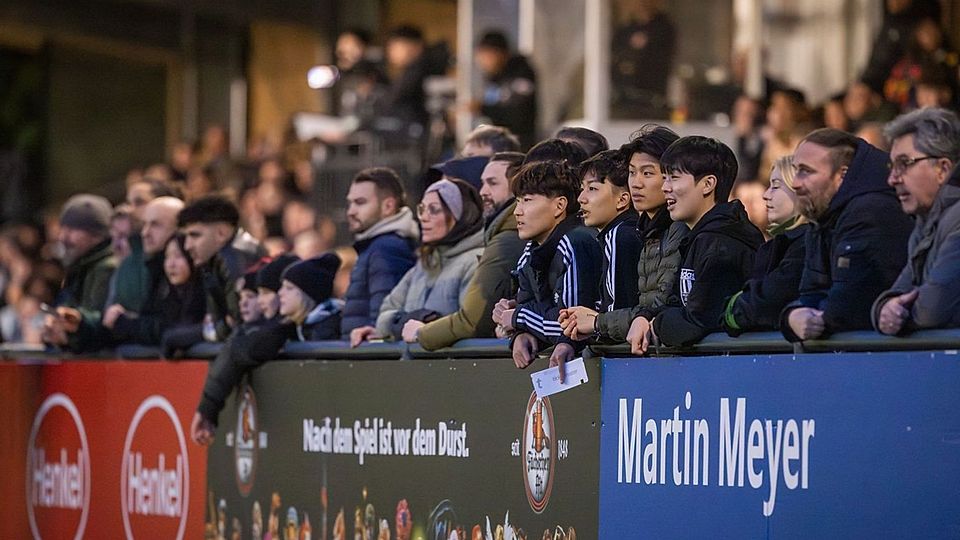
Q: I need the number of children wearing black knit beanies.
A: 3